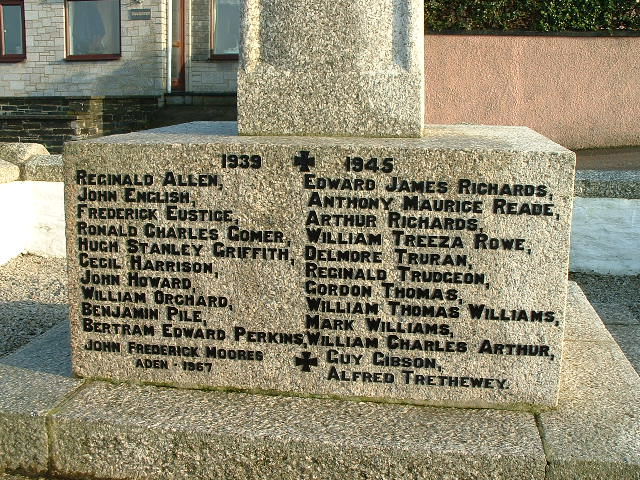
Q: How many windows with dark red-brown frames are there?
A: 3